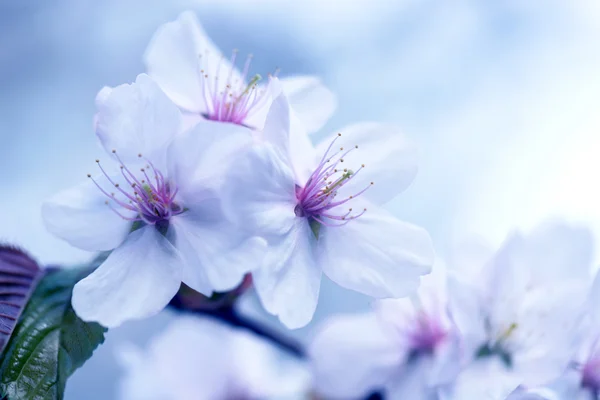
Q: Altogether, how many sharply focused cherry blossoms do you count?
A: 3